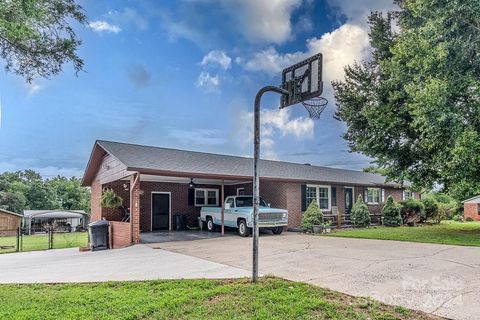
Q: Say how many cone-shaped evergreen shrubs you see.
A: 3